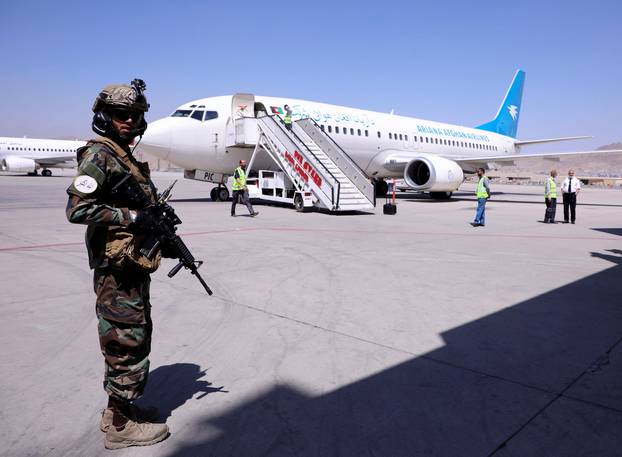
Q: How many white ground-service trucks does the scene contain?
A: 1